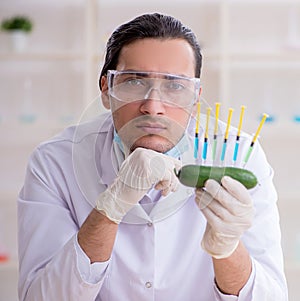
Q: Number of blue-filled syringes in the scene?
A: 4